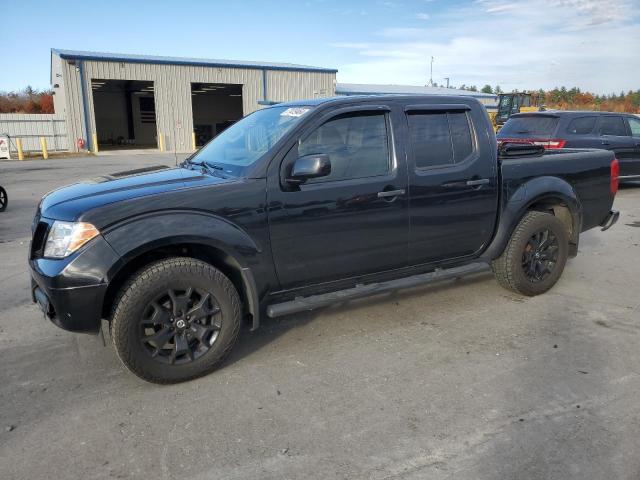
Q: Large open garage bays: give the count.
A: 2